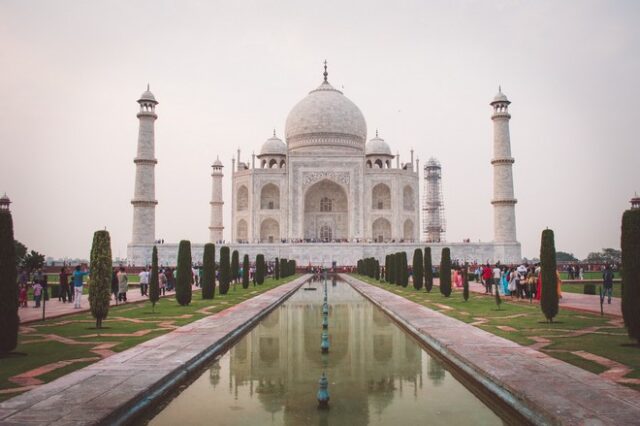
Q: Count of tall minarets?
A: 4